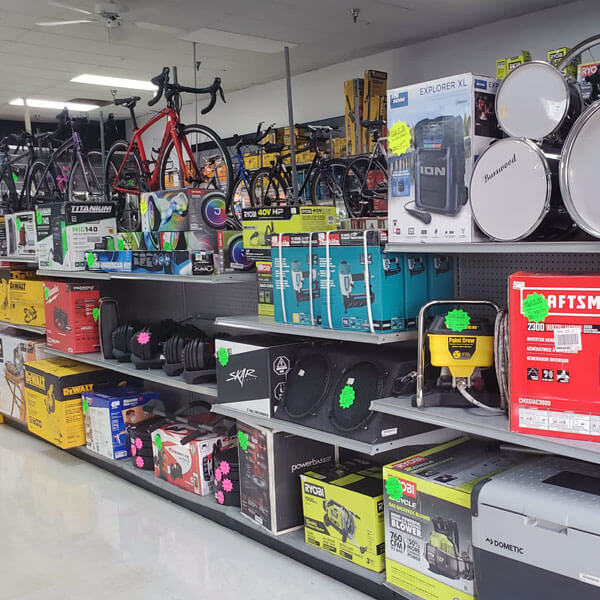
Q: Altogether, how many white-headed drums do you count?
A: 3